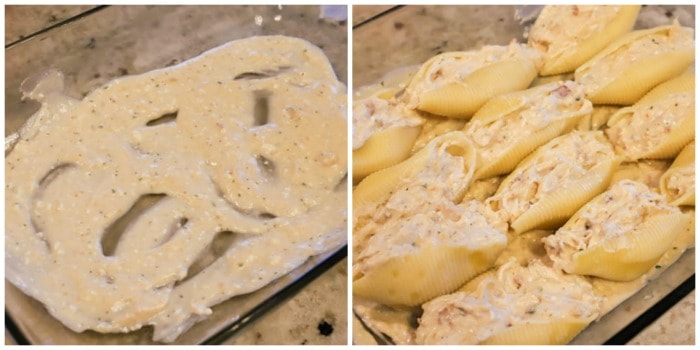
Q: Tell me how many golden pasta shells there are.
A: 12